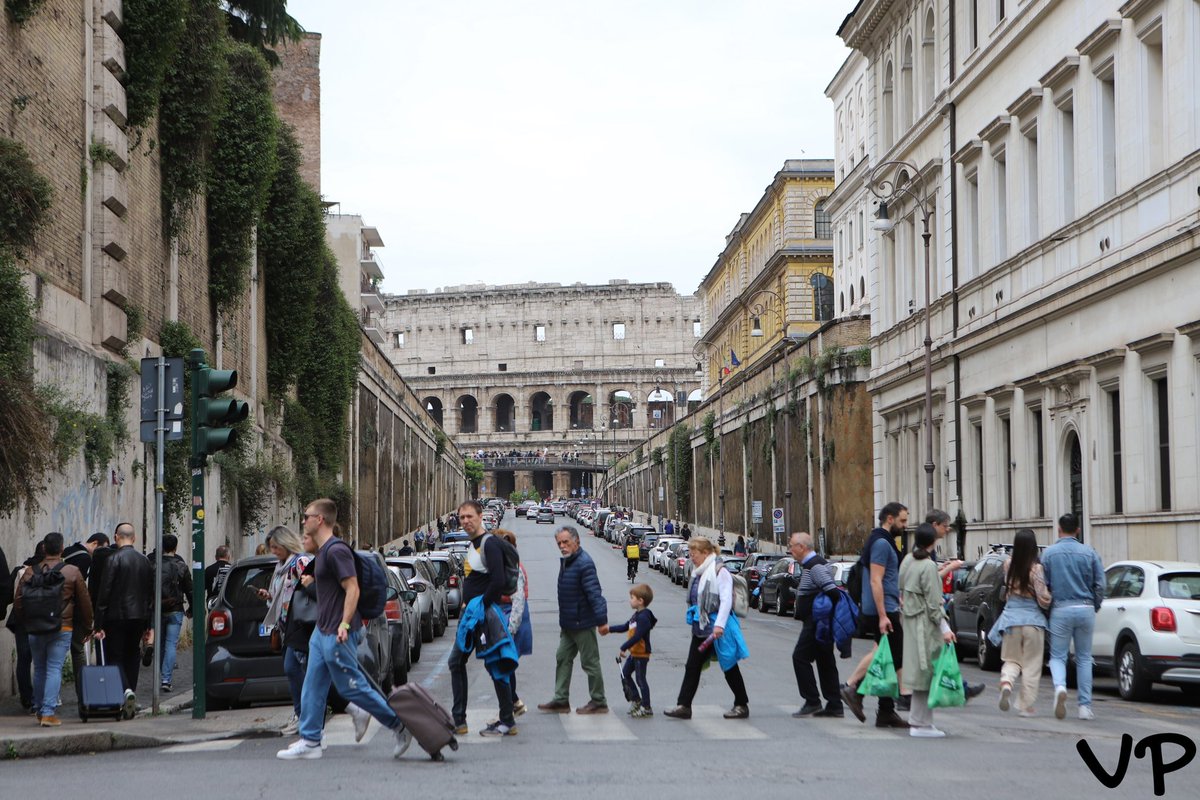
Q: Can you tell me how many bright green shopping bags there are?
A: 2